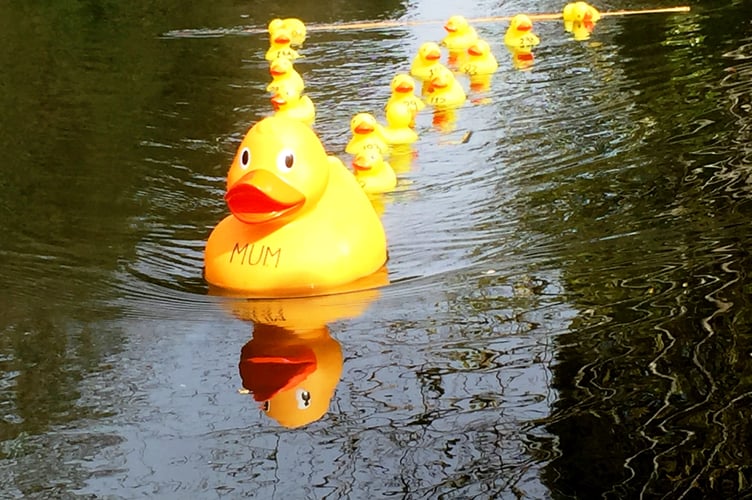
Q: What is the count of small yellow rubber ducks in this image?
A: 14